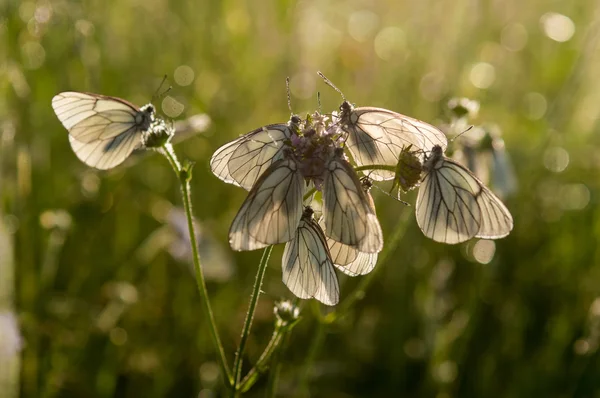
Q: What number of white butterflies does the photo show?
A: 8